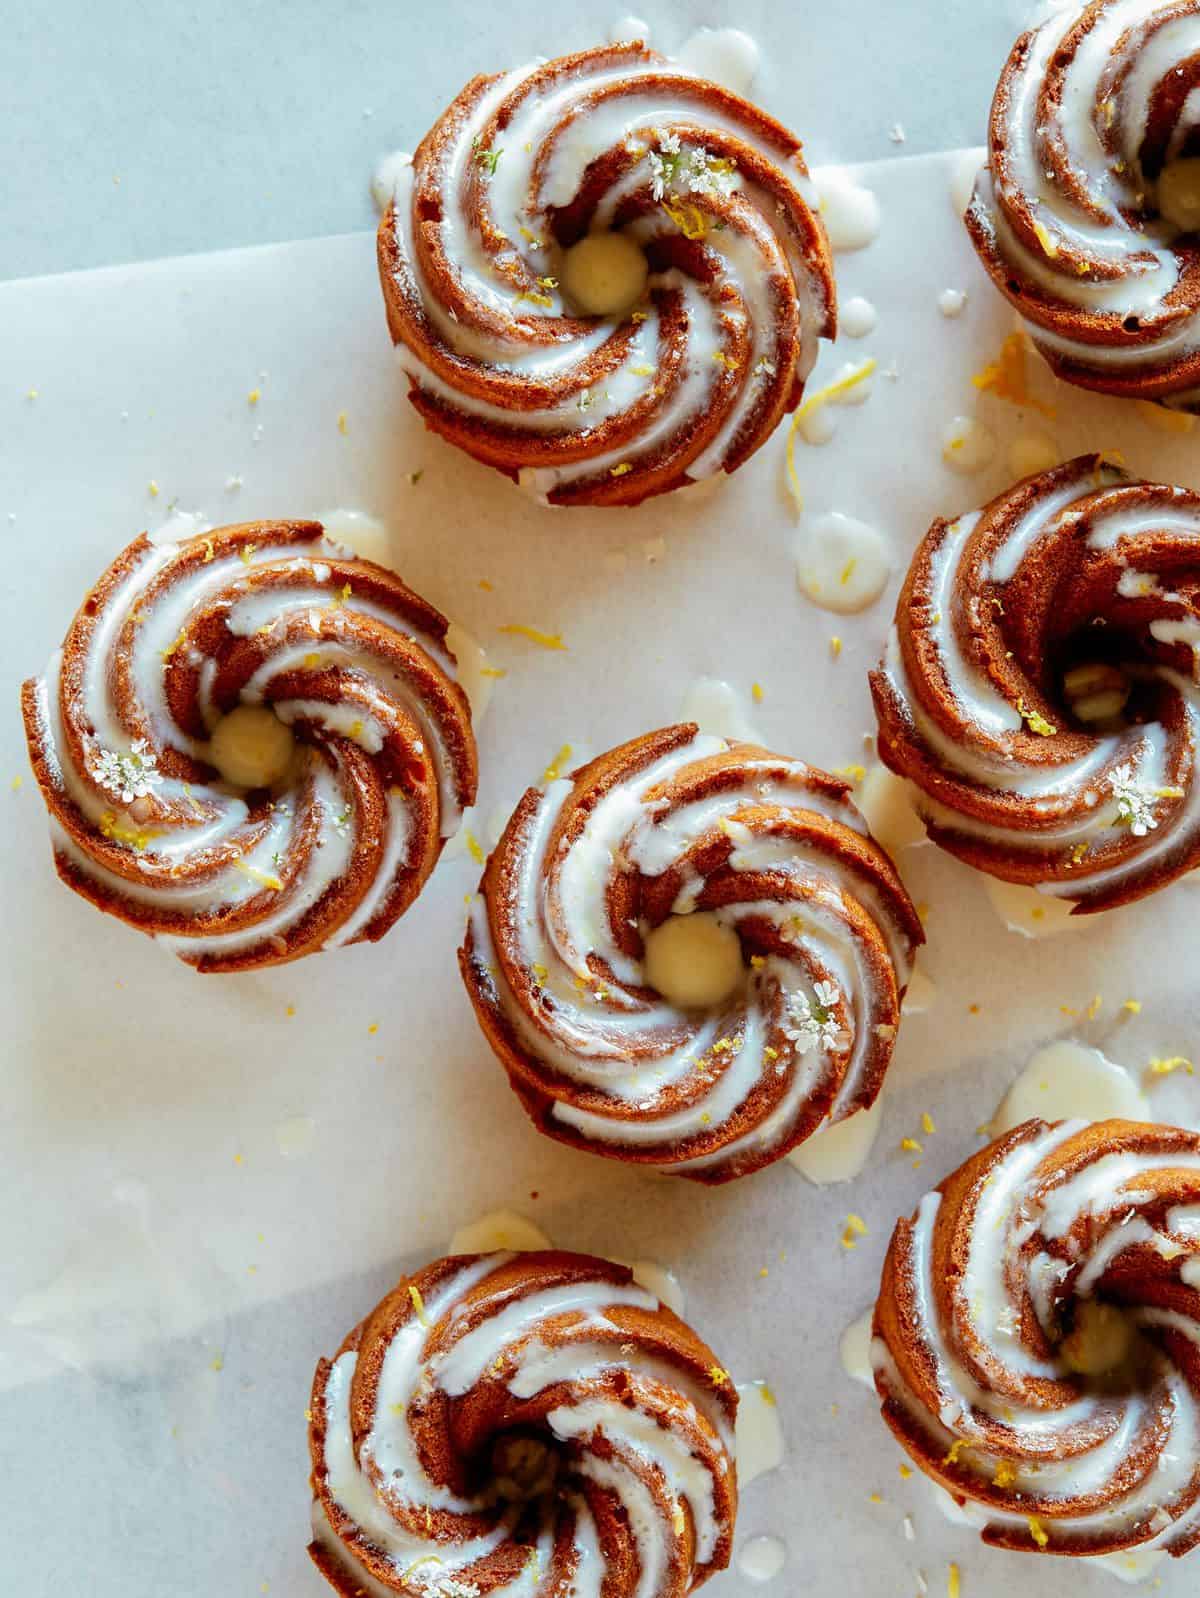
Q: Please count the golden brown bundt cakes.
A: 7